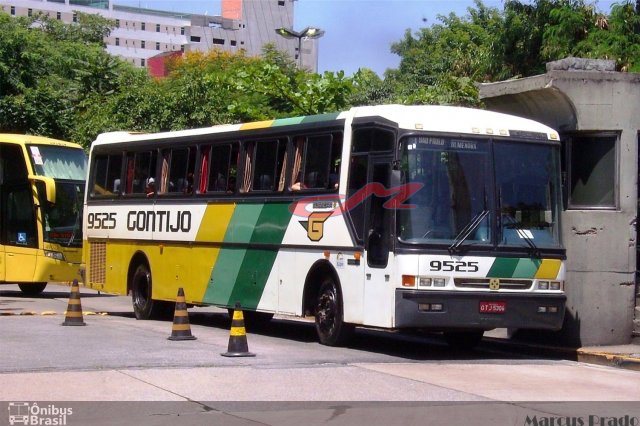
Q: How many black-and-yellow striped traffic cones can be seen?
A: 3